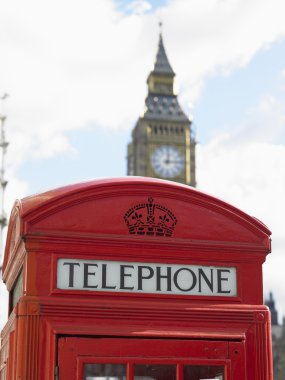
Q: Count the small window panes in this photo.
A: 3